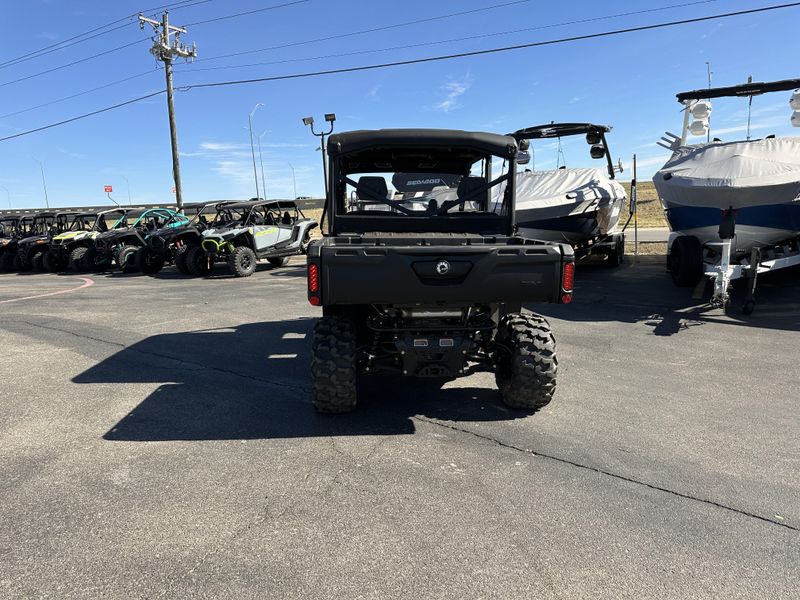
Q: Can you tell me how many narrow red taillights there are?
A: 2